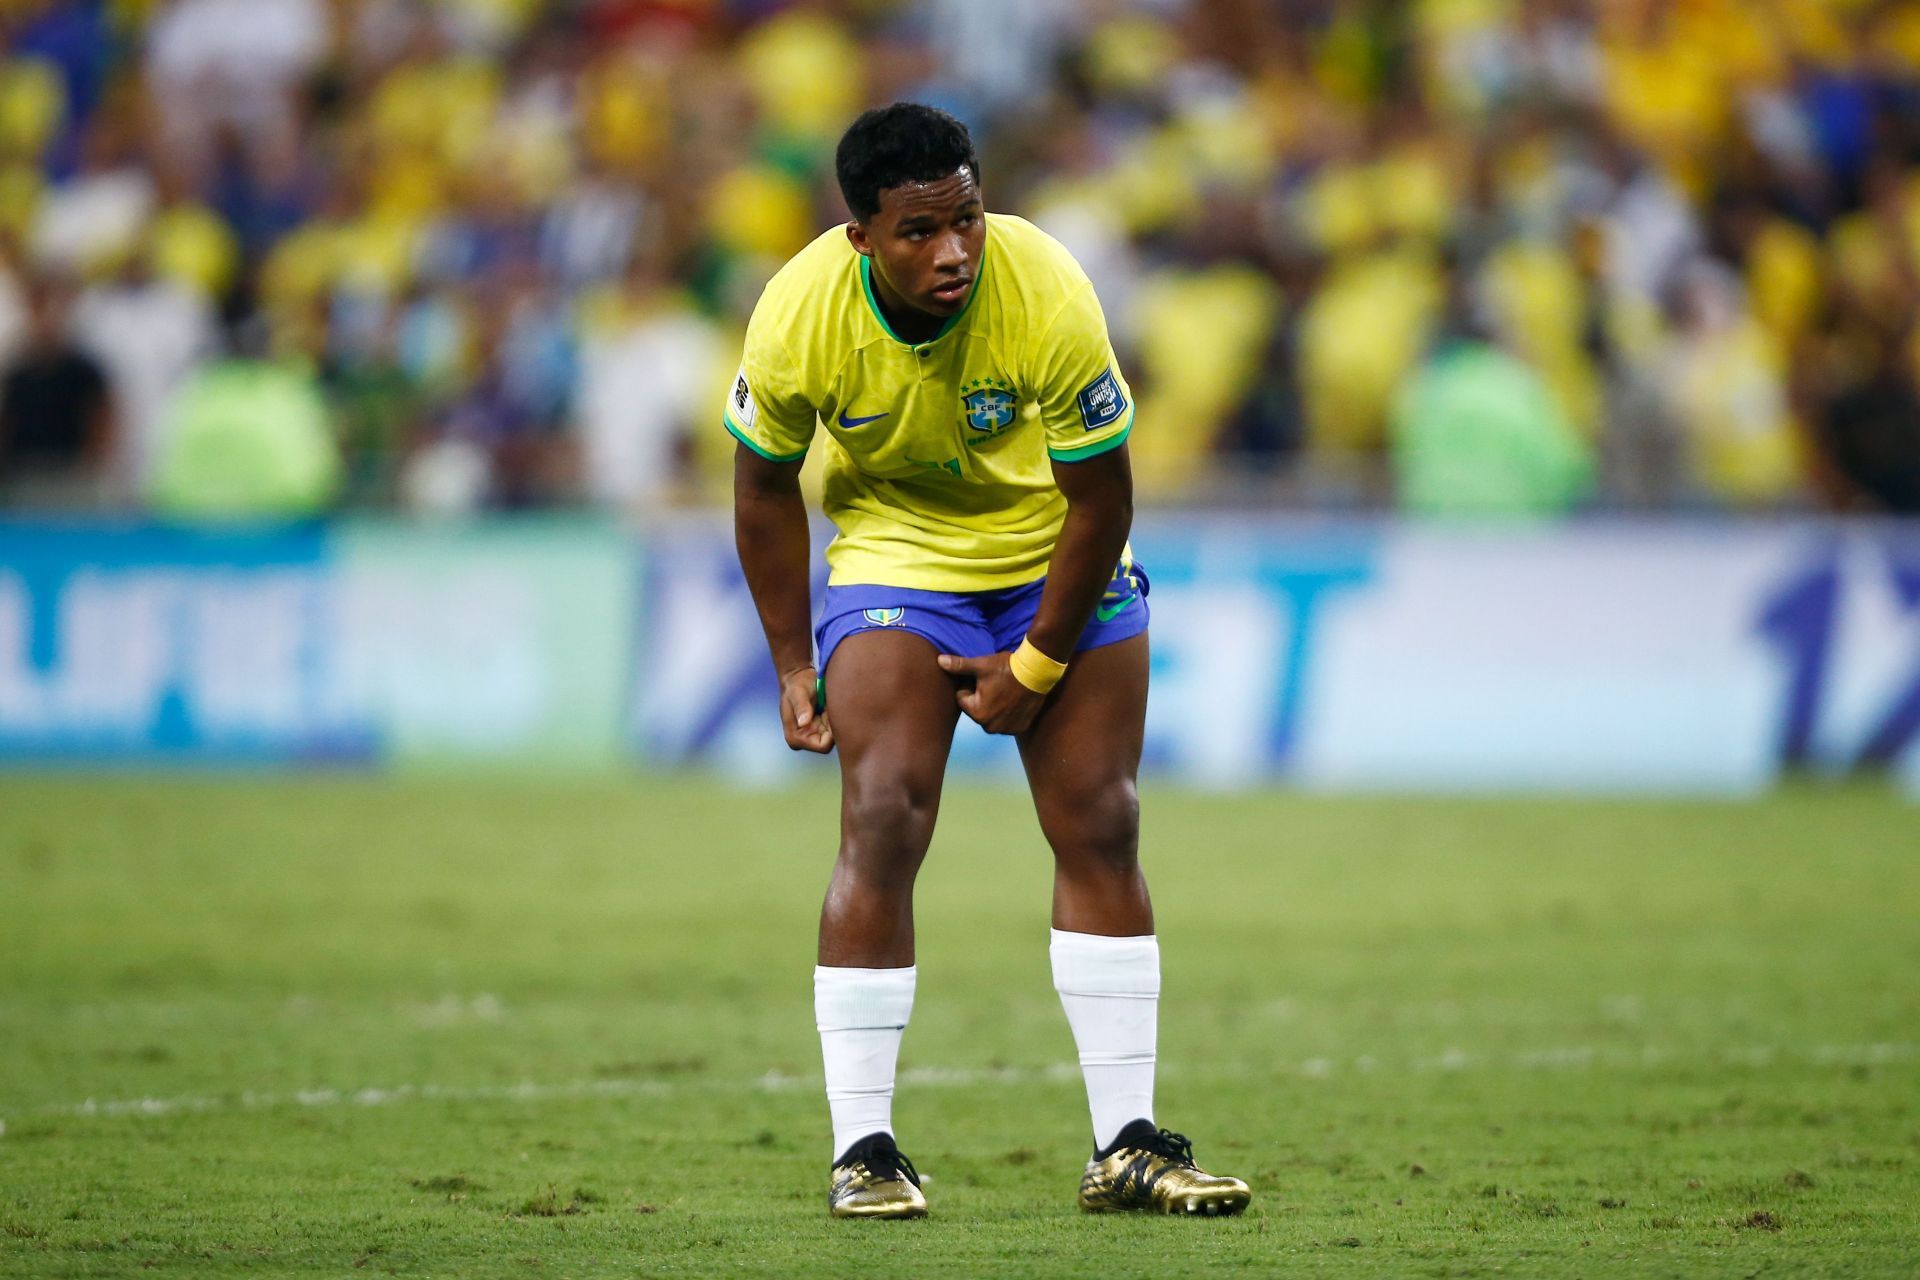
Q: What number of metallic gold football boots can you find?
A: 2